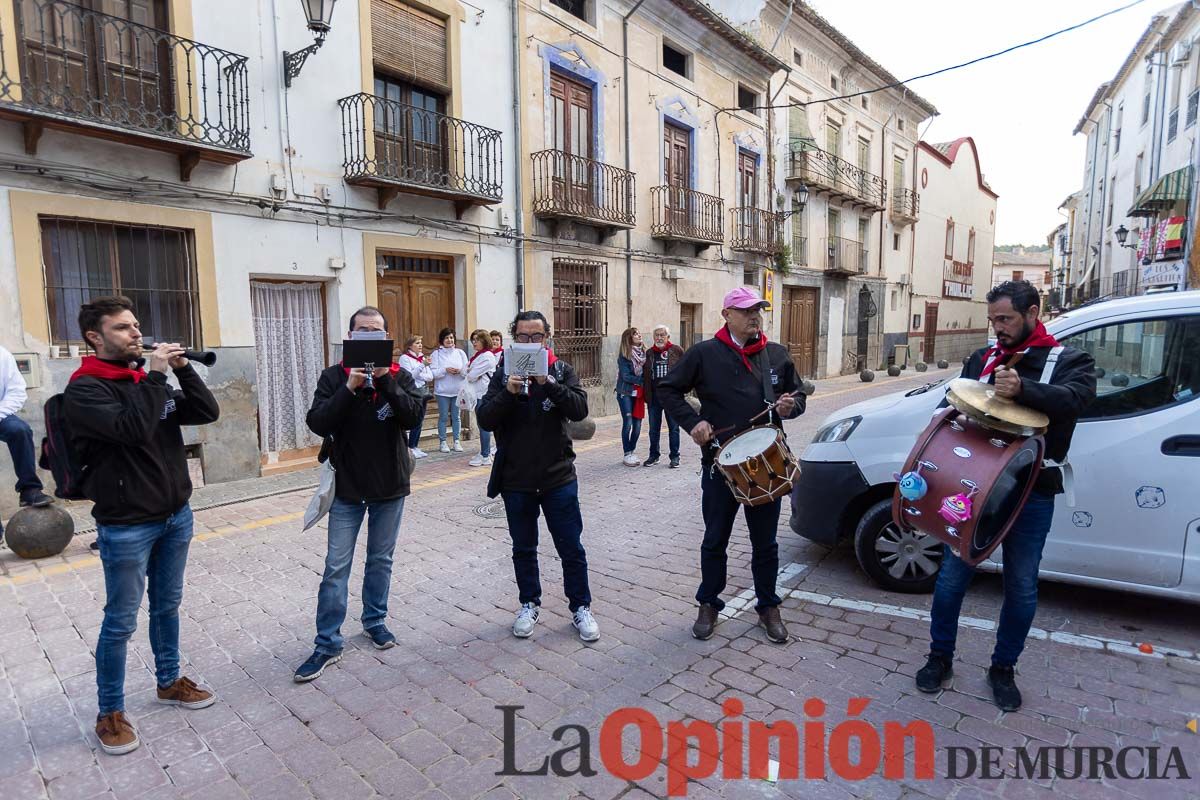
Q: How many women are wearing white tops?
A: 4